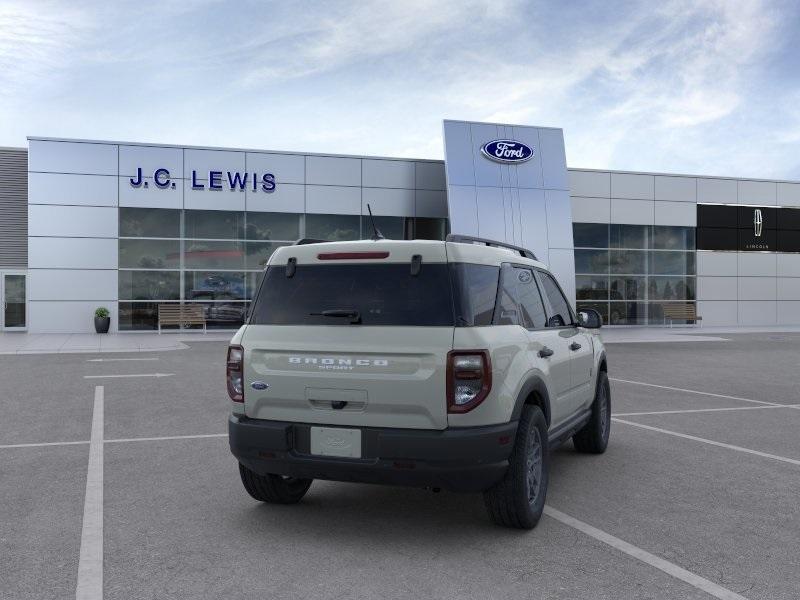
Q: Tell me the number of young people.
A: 0